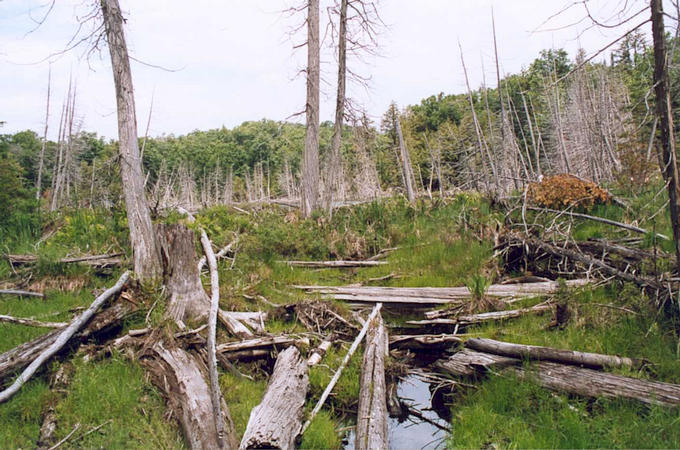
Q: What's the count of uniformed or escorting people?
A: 0